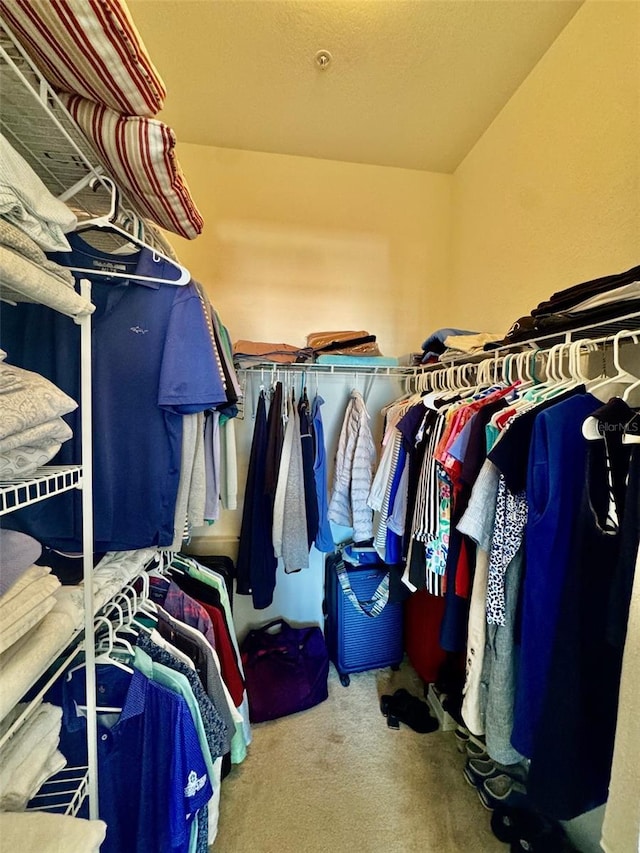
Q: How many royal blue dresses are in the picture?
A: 1